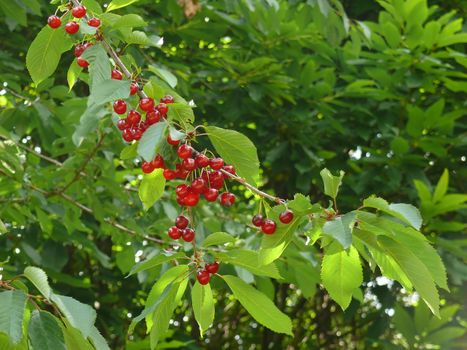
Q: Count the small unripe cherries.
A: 0